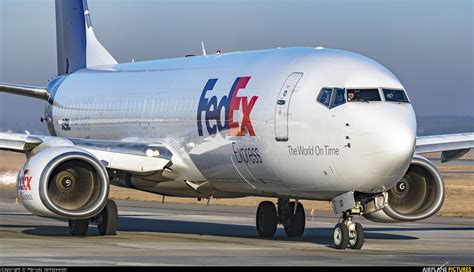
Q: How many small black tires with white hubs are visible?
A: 2